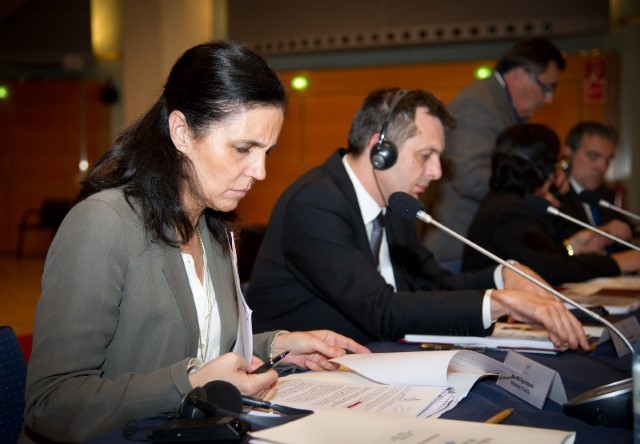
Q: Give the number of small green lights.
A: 3